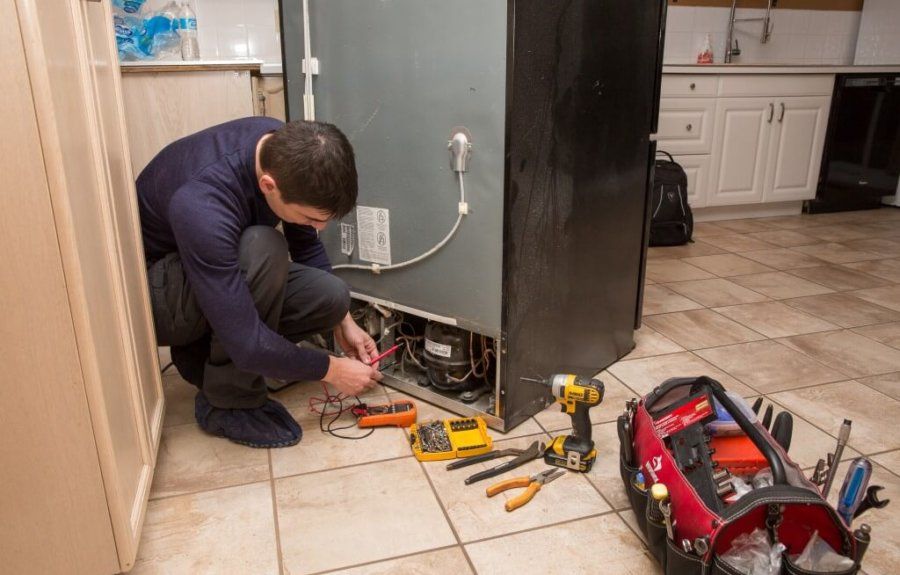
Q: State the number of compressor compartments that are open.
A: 1